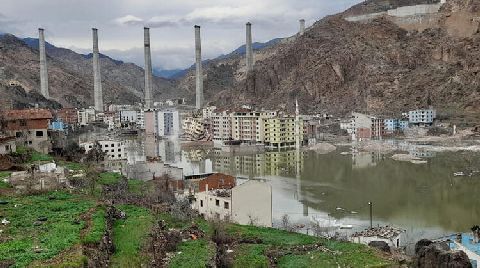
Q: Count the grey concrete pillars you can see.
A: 6